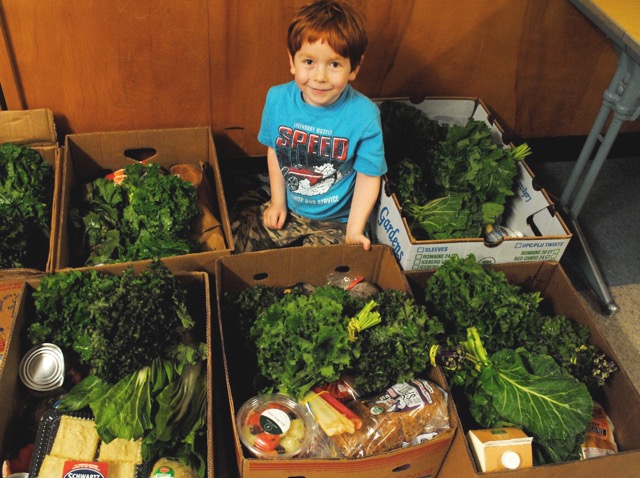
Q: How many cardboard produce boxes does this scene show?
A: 6